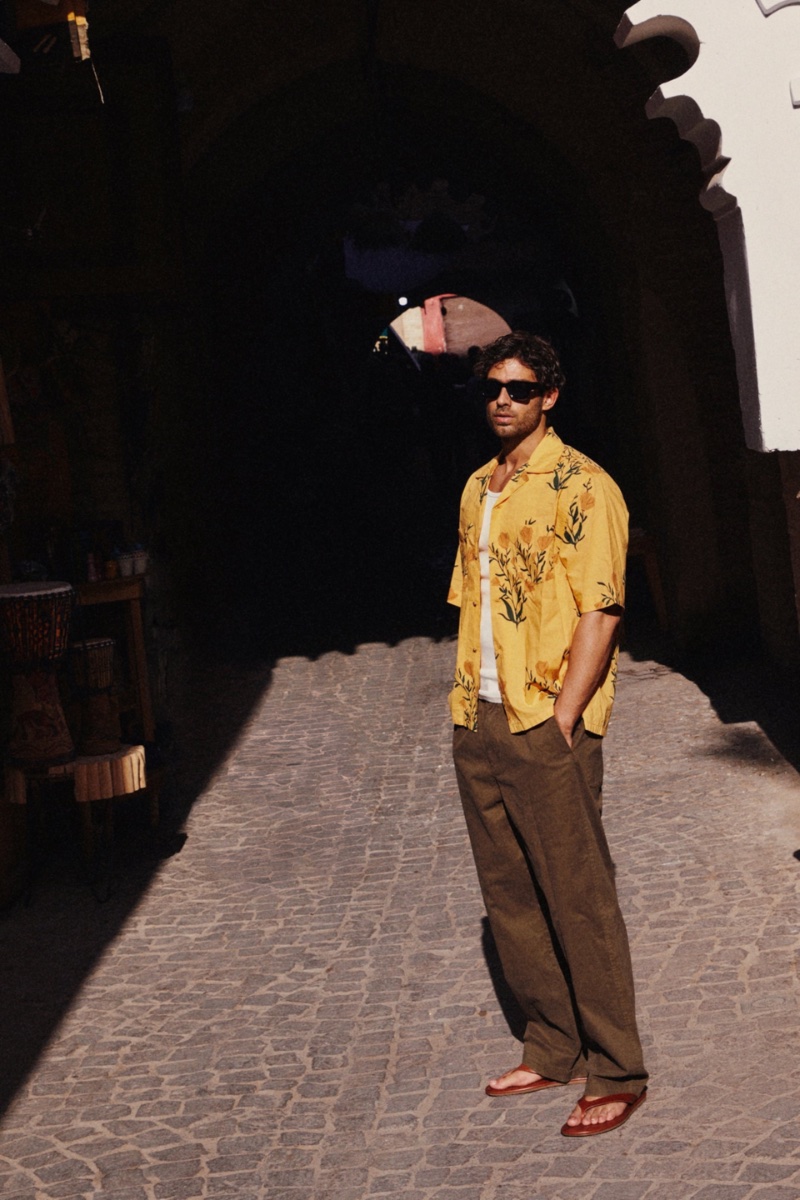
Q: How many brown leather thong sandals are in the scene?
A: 2